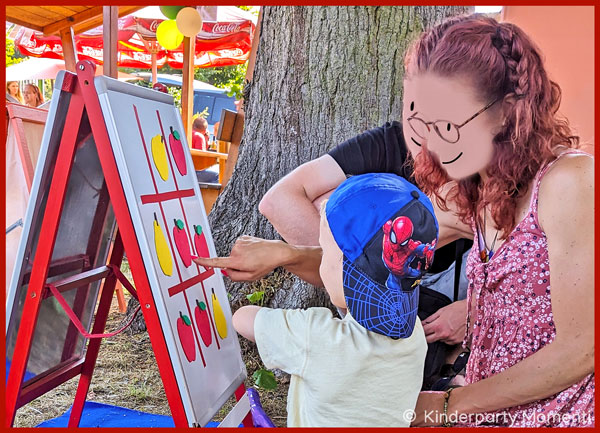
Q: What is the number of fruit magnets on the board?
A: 8